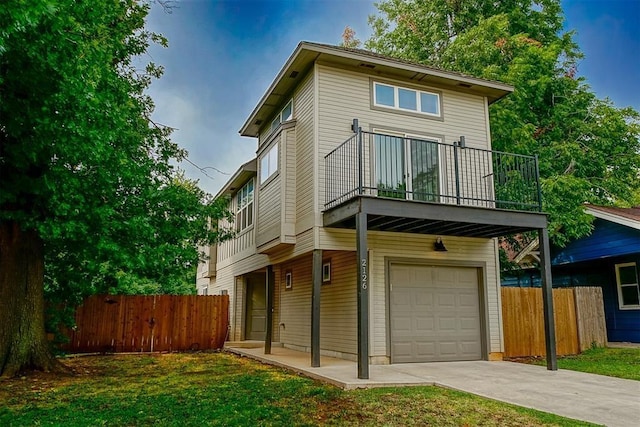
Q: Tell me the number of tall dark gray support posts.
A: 4